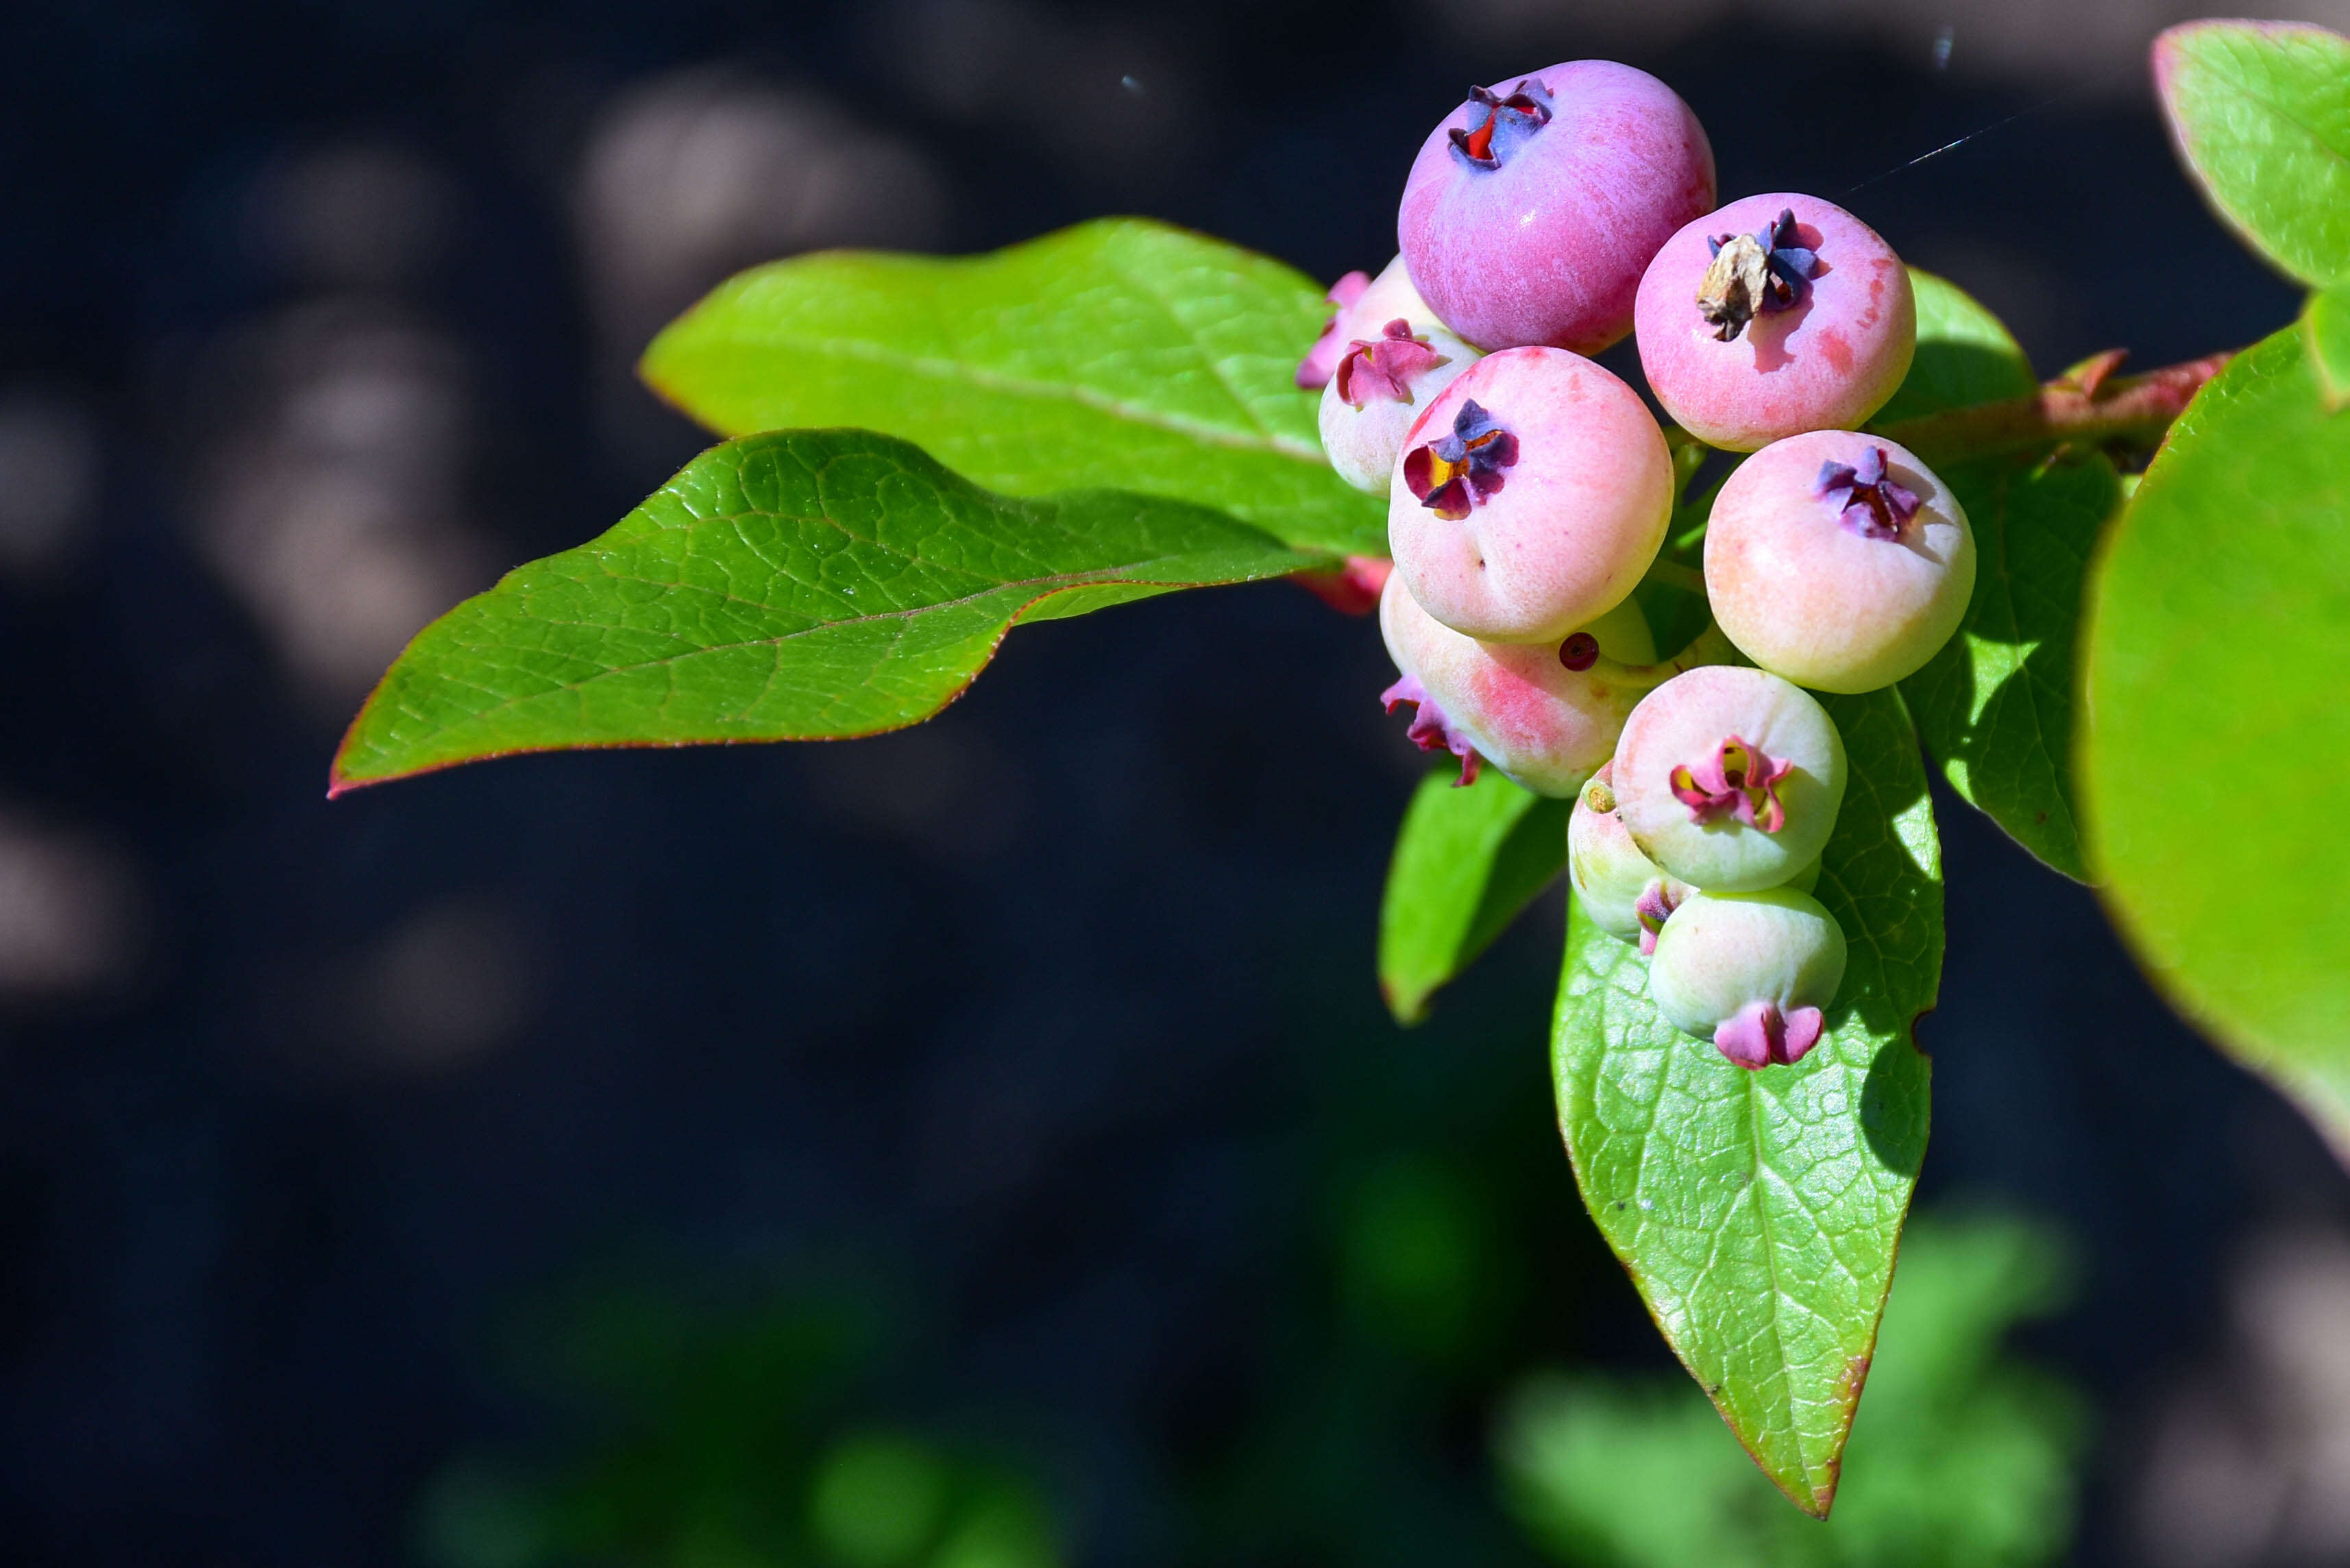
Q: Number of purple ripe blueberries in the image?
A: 1